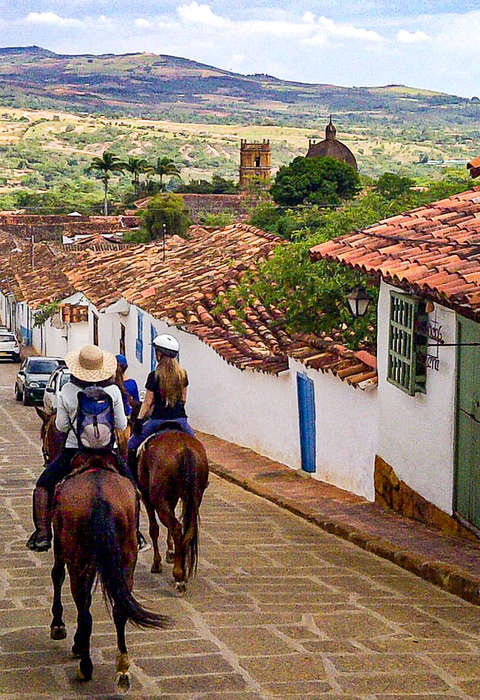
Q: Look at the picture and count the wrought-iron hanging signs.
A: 1